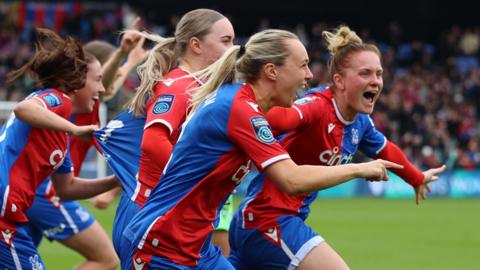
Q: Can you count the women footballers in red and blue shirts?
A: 5